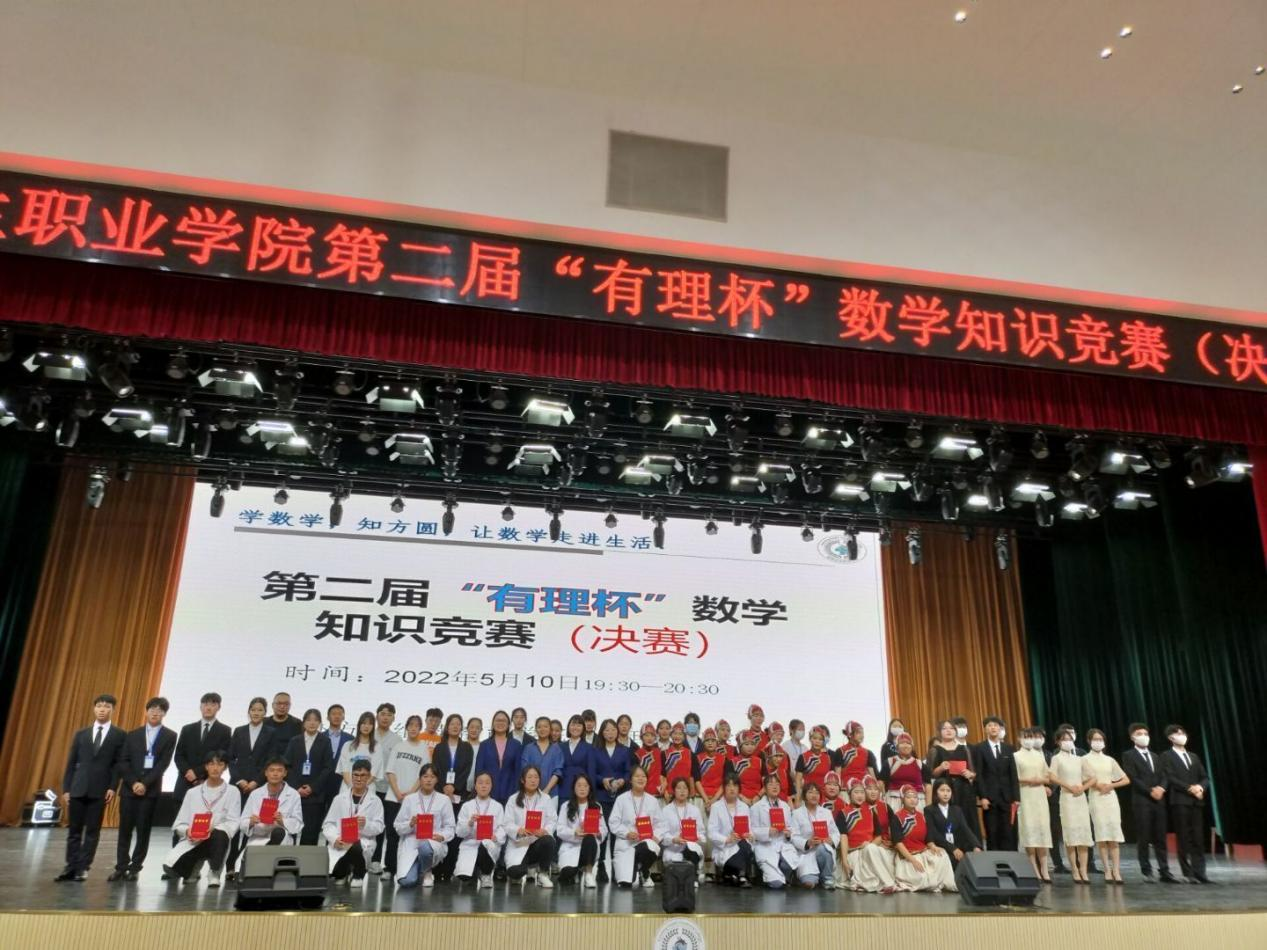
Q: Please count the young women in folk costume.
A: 15